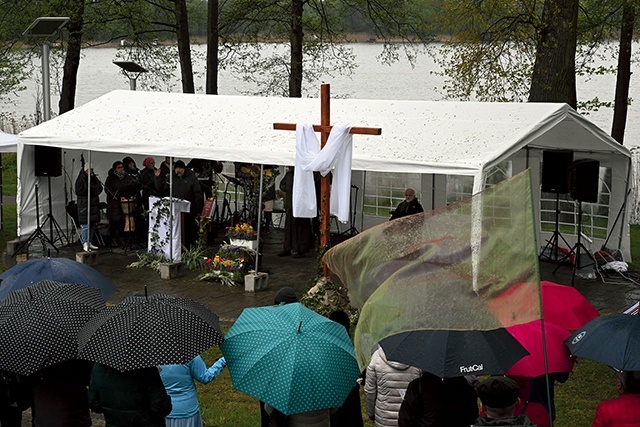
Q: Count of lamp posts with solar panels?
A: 2